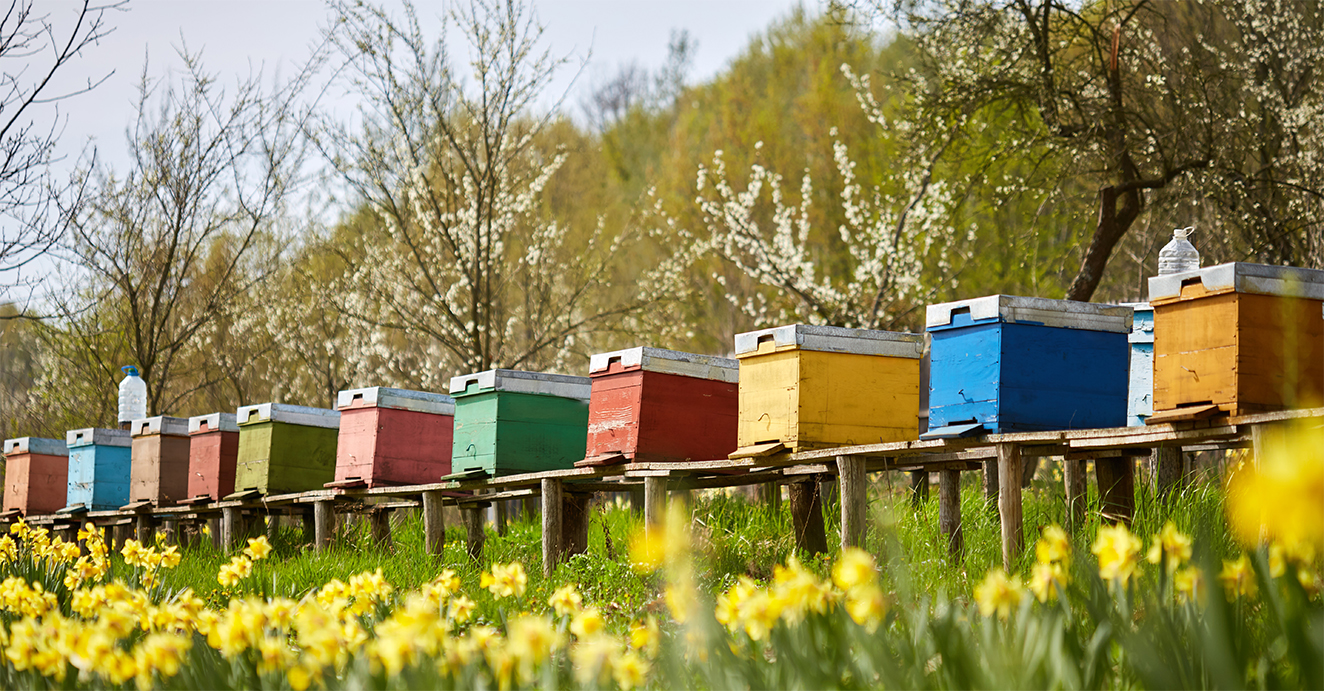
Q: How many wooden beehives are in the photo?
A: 12